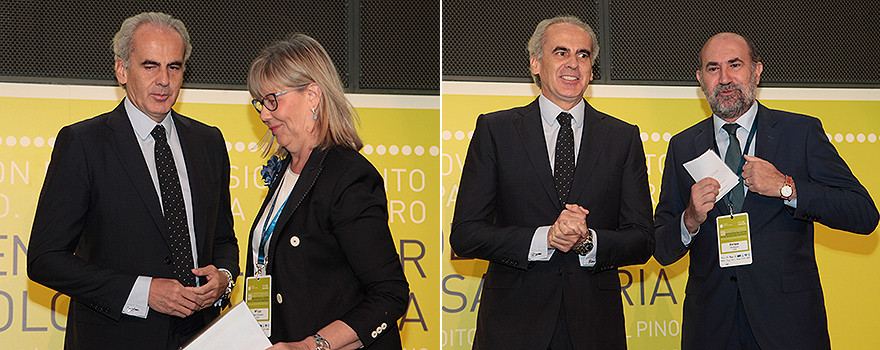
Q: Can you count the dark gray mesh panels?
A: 4